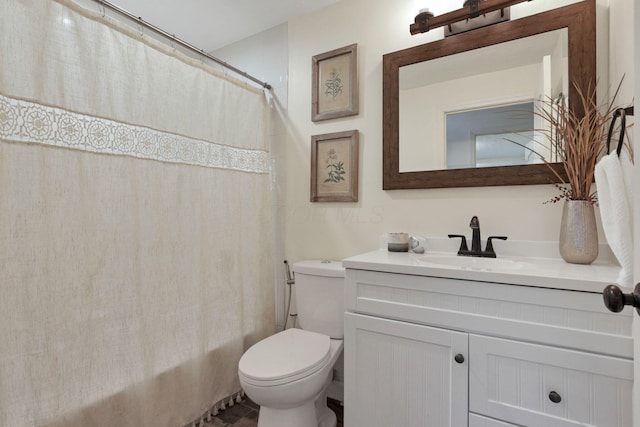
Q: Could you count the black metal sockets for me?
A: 2